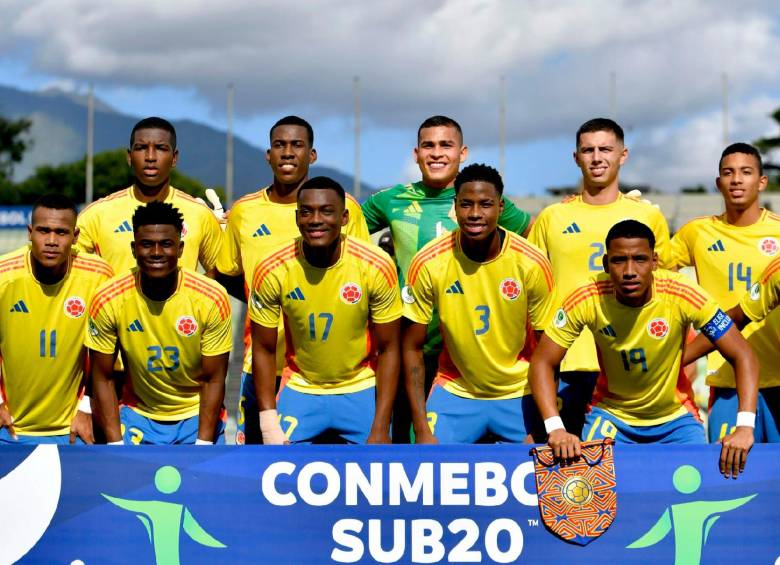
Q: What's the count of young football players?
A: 10